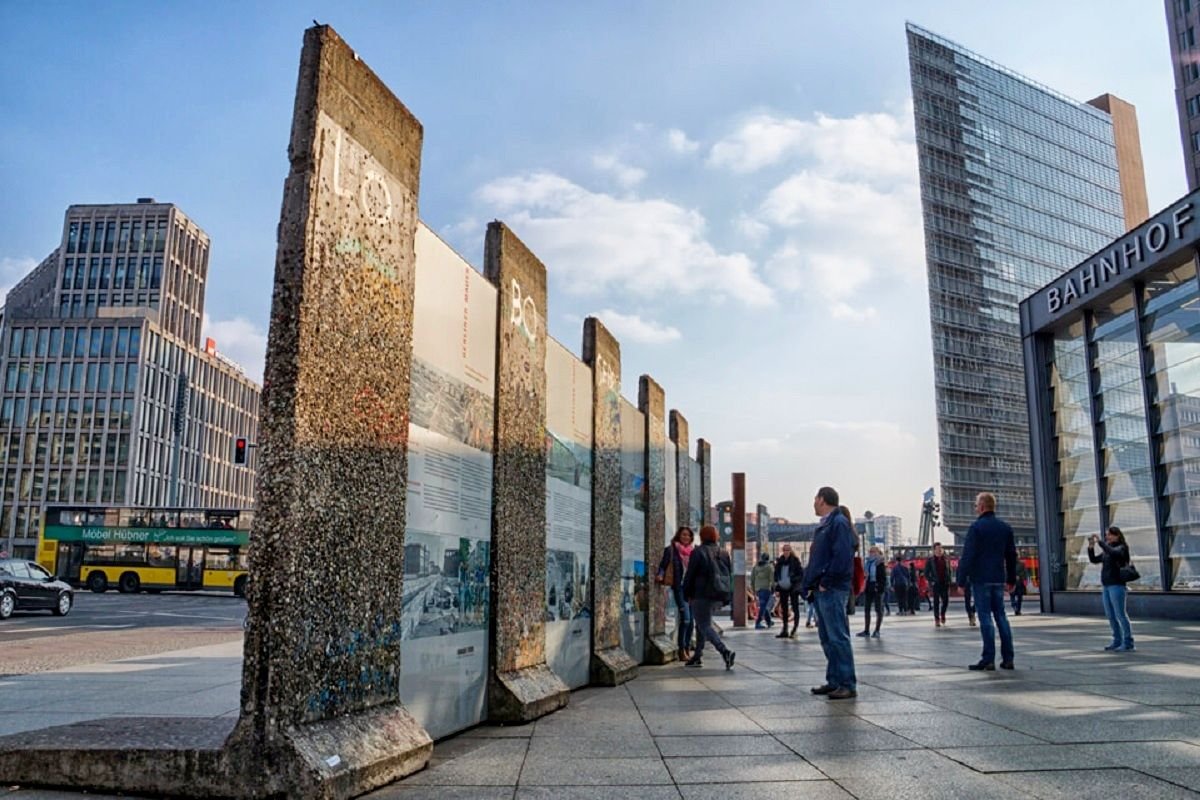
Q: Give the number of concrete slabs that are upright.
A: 6